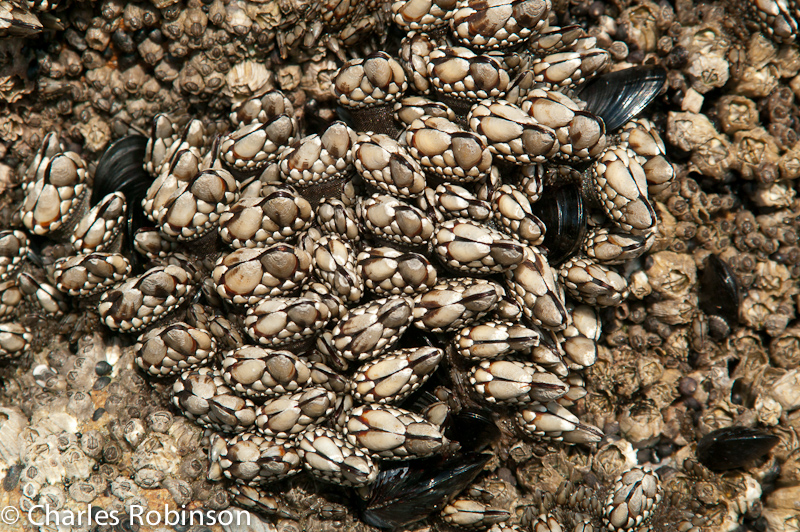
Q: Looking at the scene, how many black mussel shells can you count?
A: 7